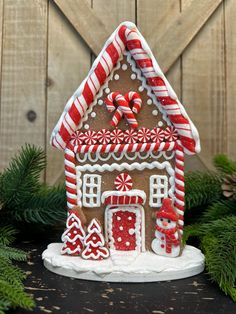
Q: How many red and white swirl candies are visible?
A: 9